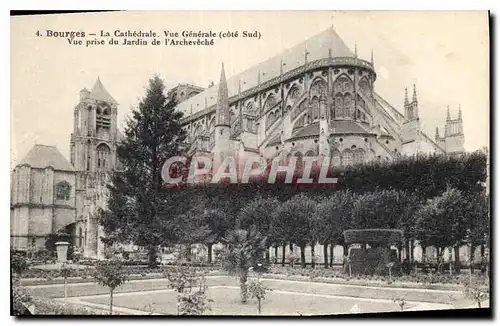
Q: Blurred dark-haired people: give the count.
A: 0